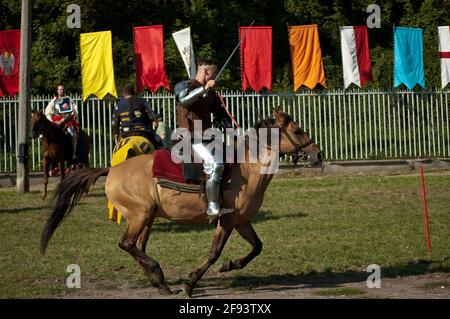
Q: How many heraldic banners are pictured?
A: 9